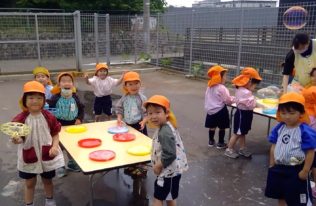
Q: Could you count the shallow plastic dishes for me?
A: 8